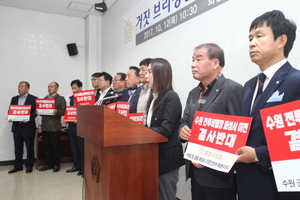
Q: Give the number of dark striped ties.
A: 1